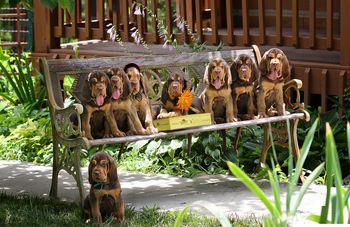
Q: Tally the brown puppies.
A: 8